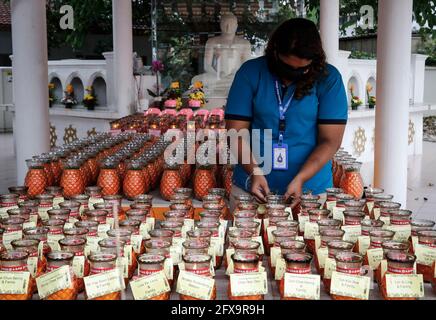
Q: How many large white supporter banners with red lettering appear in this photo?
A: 0